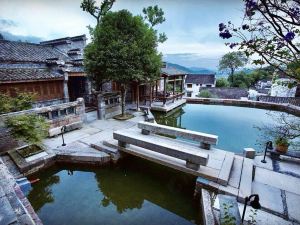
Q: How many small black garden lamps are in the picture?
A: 3